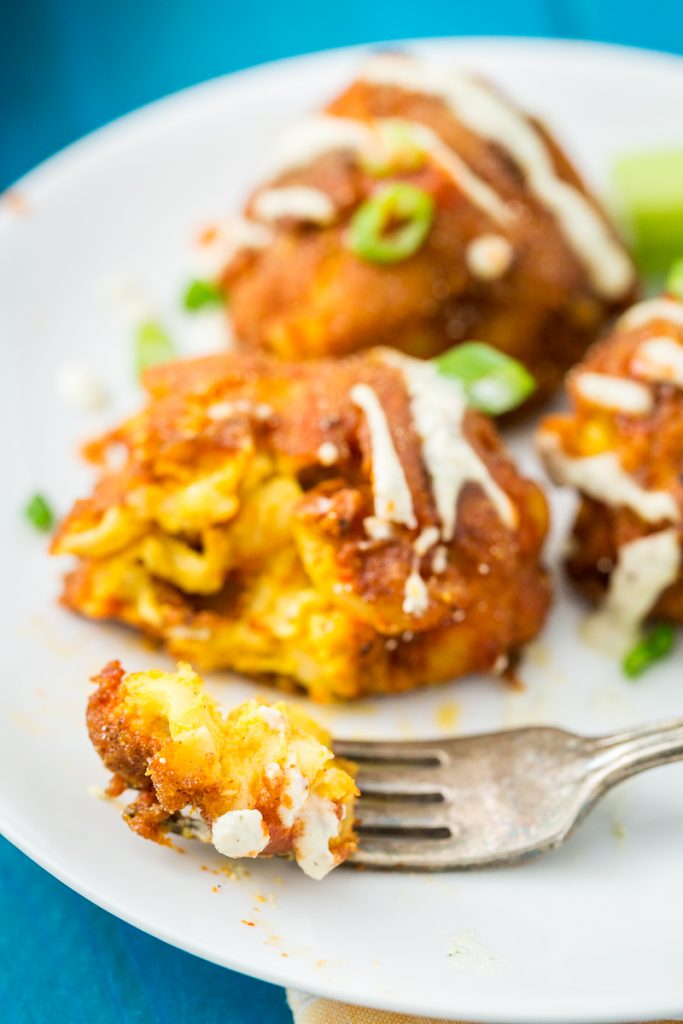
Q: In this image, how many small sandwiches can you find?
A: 0